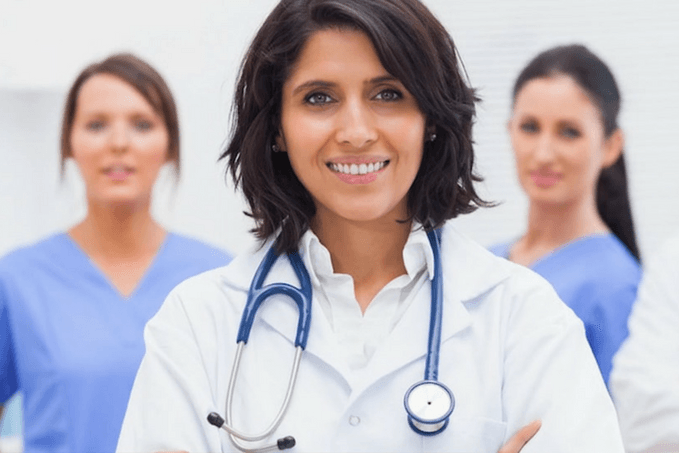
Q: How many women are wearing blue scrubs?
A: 2